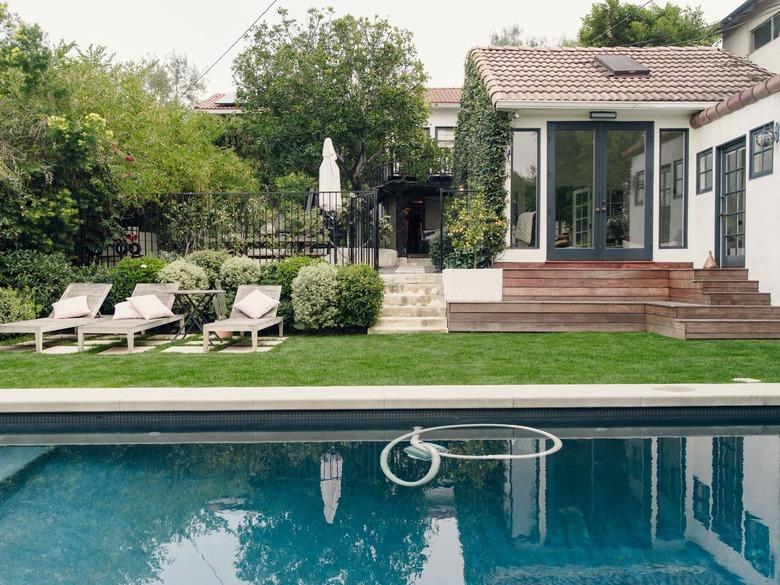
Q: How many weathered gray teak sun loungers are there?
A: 3